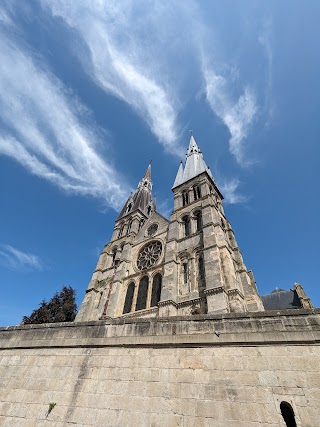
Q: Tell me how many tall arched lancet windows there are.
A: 3